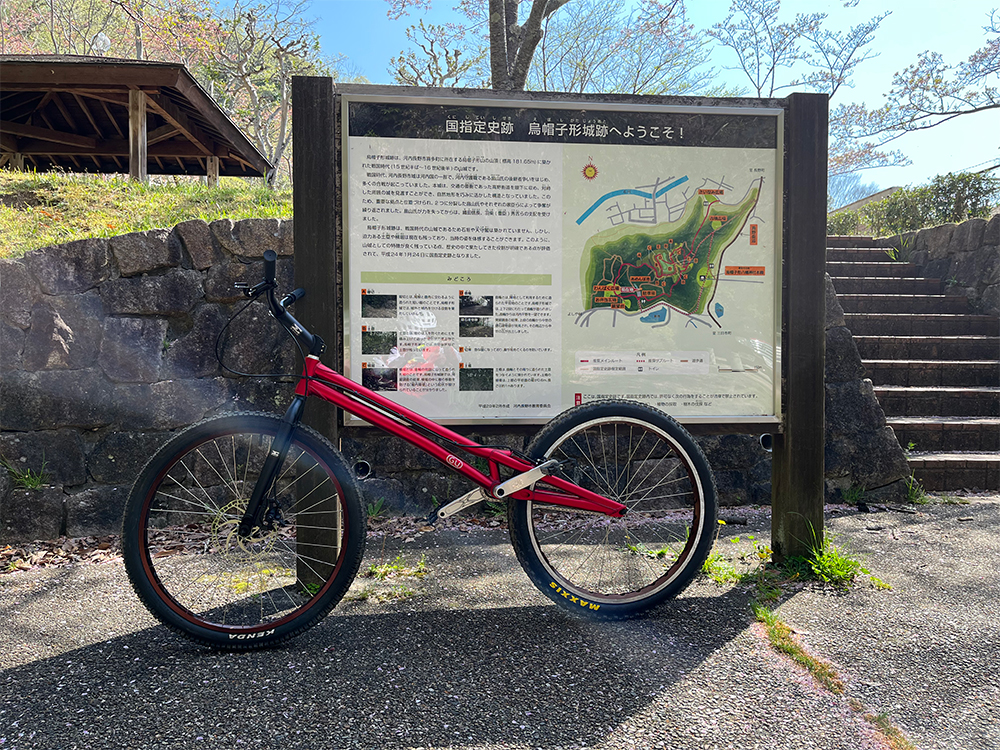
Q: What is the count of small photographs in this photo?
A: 6